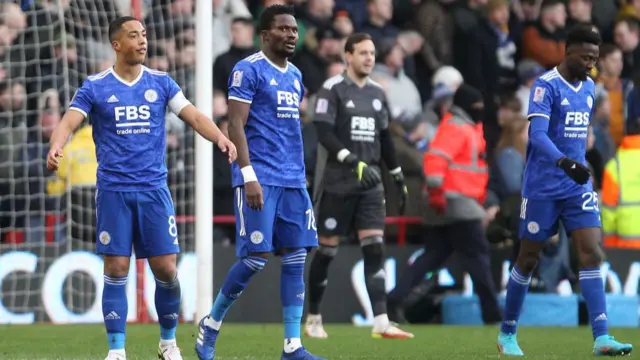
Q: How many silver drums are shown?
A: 0